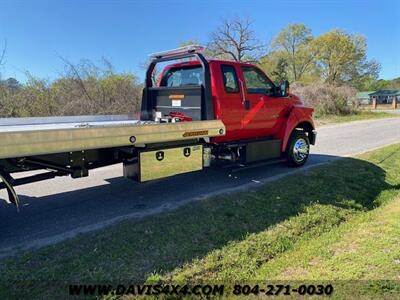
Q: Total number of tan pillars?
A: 2